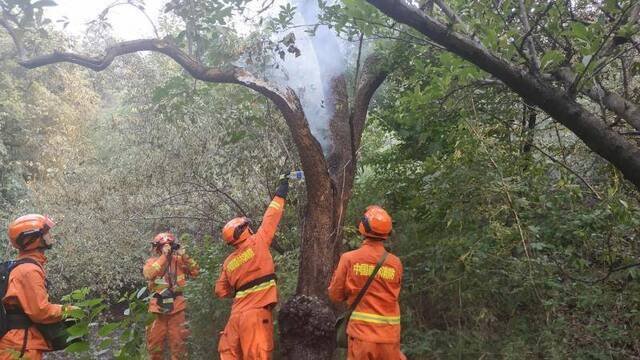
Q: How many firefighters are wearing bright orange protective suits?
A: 4